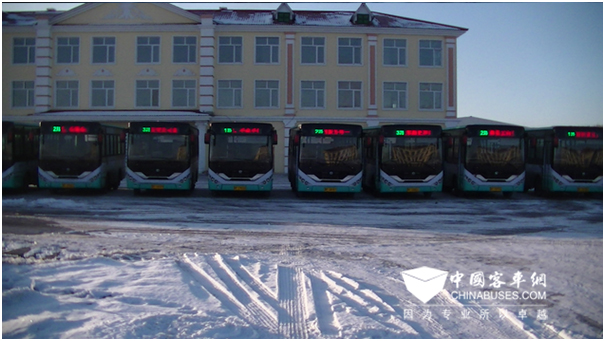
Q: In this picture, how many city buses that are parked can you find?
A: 8